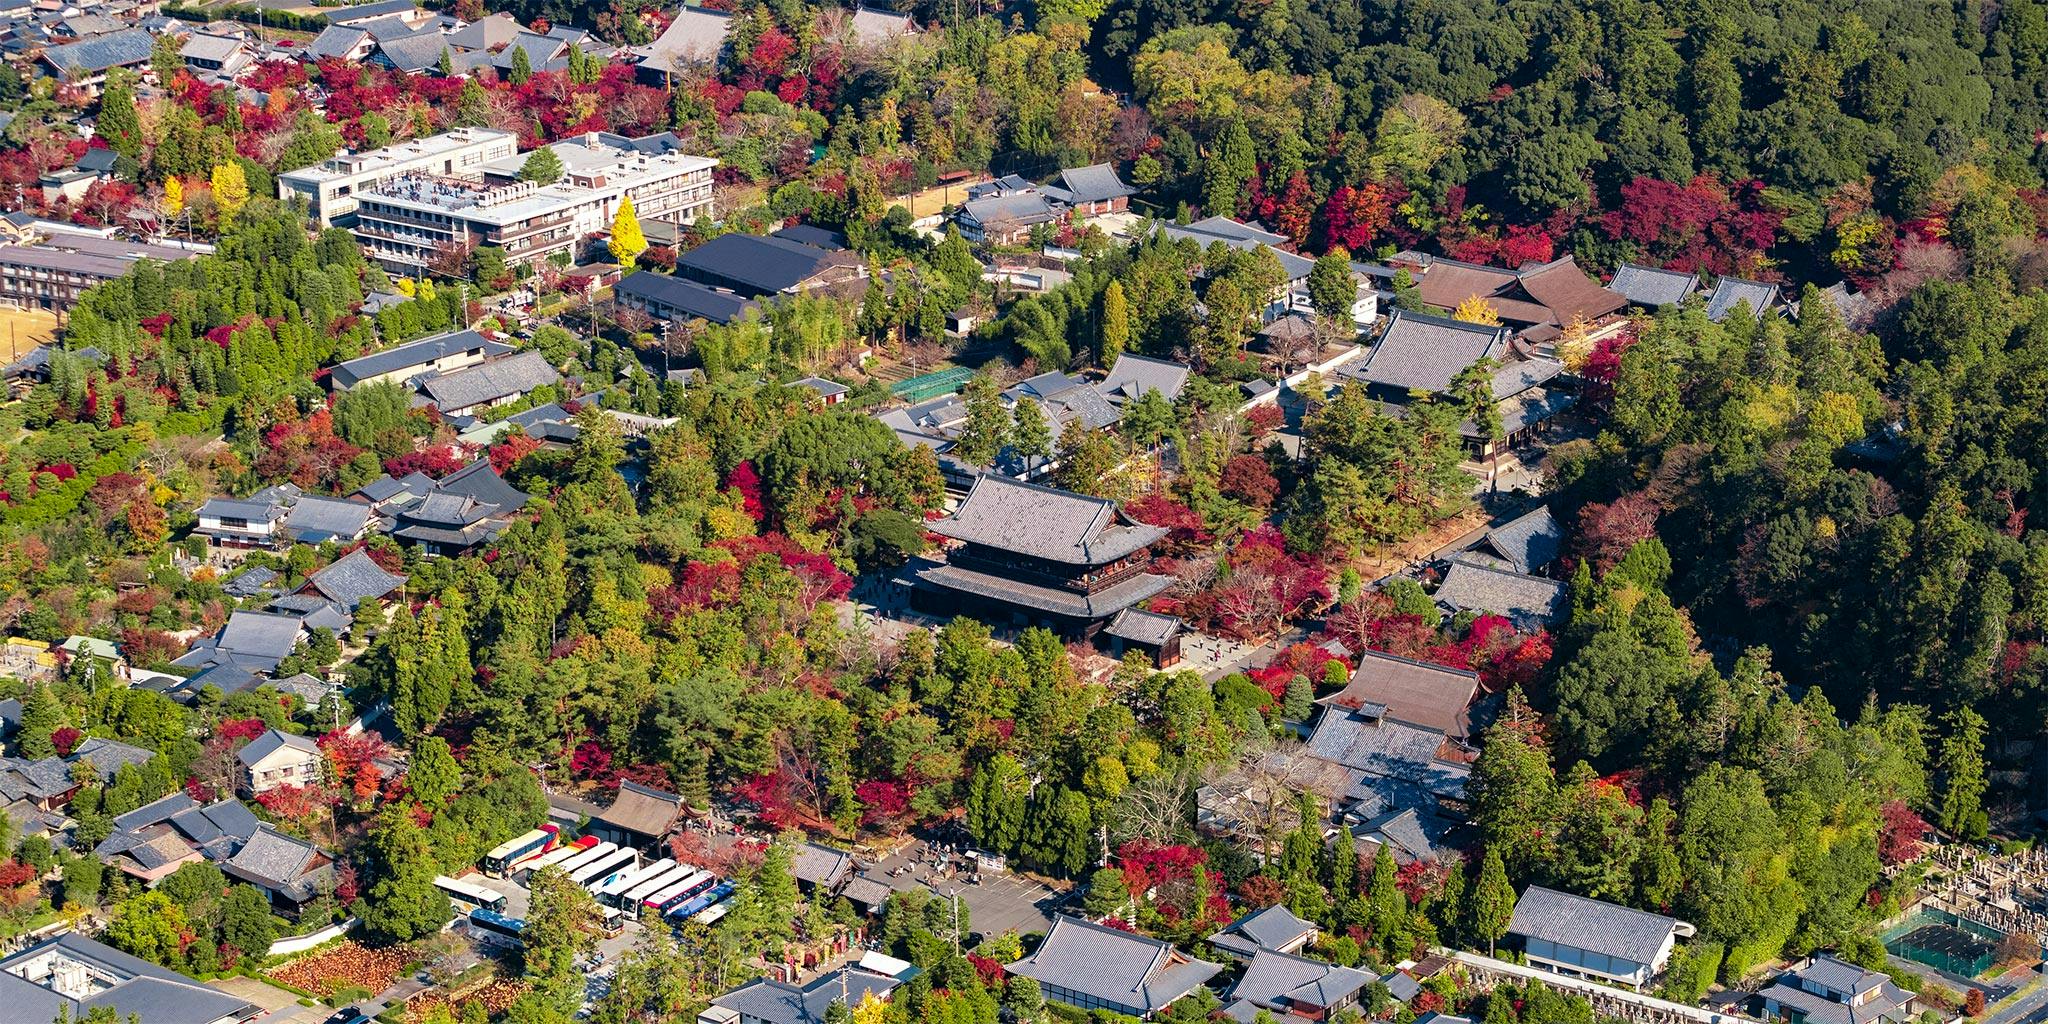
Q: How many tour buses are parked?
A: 12